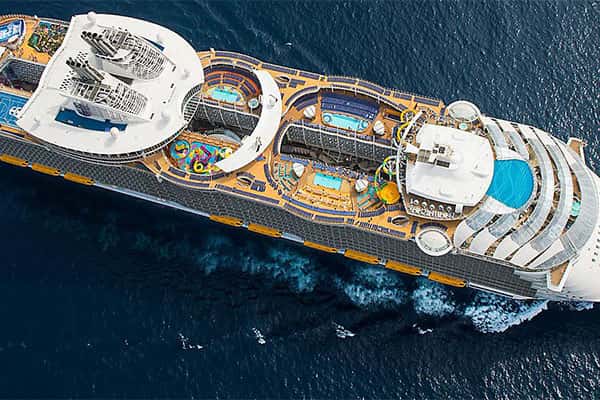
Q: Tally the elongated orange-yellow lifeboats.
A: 9